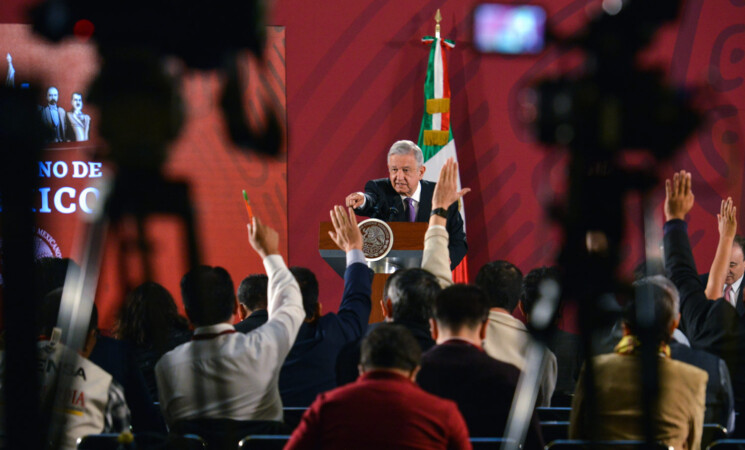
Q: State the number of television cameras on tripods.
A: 2